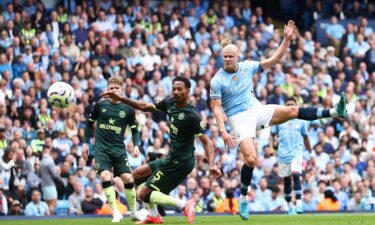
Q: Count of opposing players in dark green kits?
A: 2